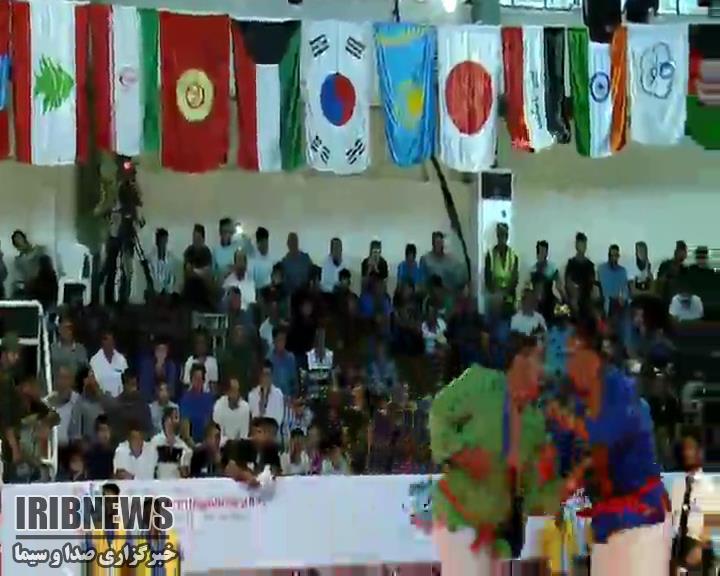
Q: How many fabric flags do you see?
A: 12